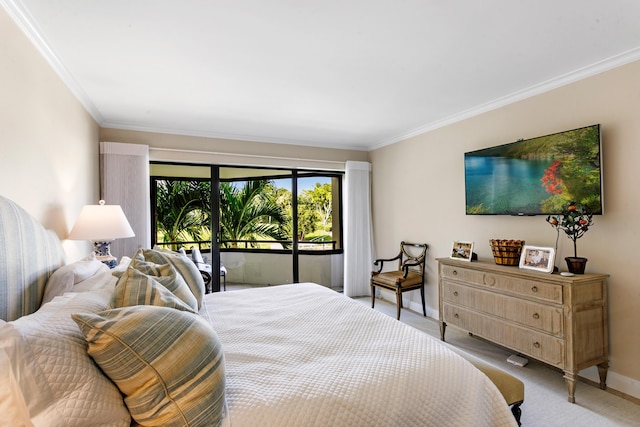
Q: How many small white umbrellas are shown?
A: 0